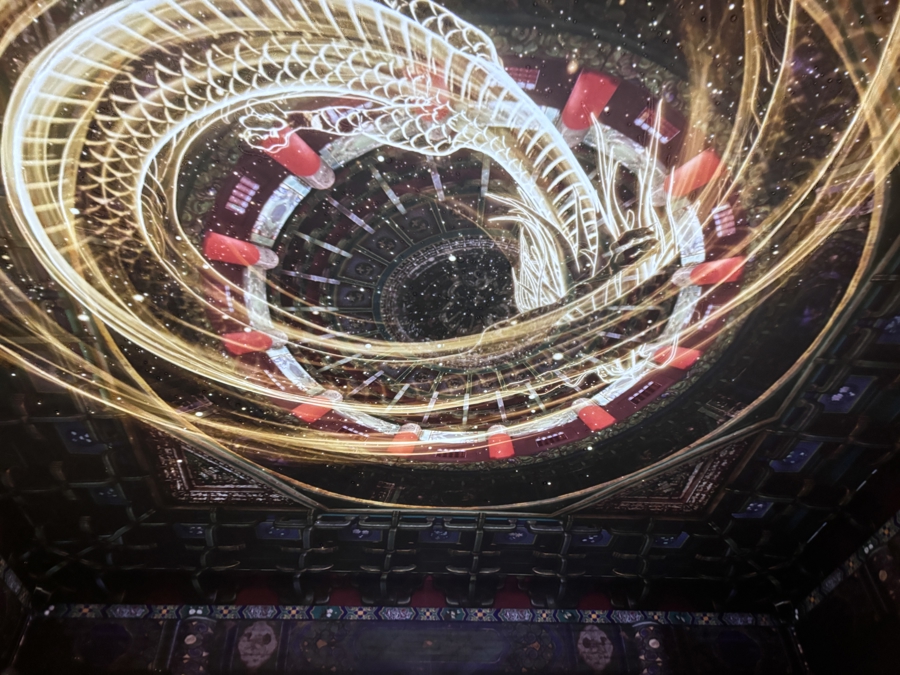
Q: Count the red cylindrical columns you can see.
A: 12